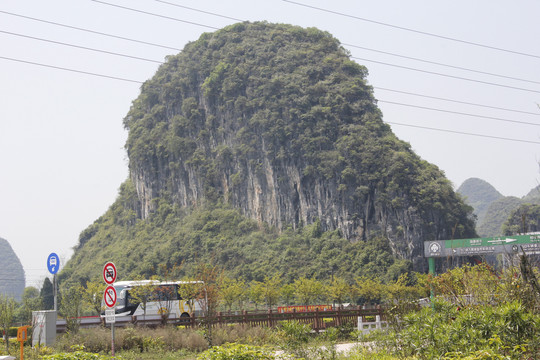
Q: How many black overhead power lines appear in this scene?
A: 6